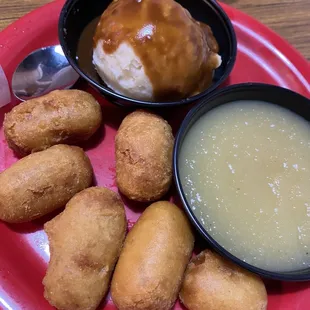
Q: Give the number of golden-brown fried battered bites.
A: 6